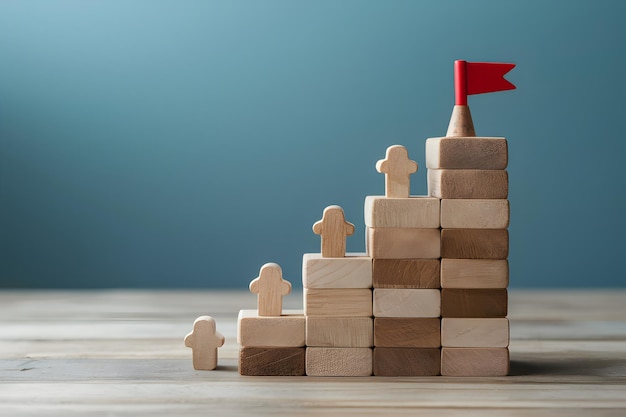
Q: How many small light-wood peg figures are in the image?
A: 4